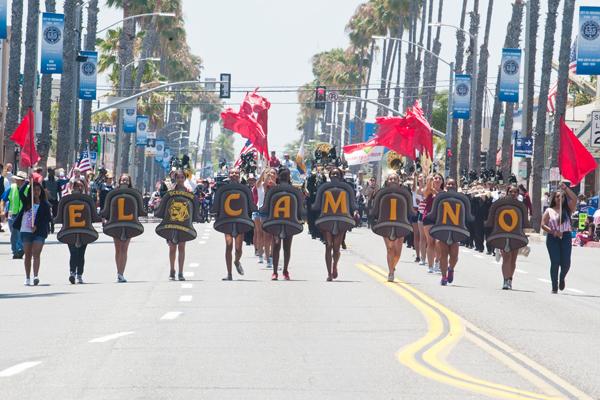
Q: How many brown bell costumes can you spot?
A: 9